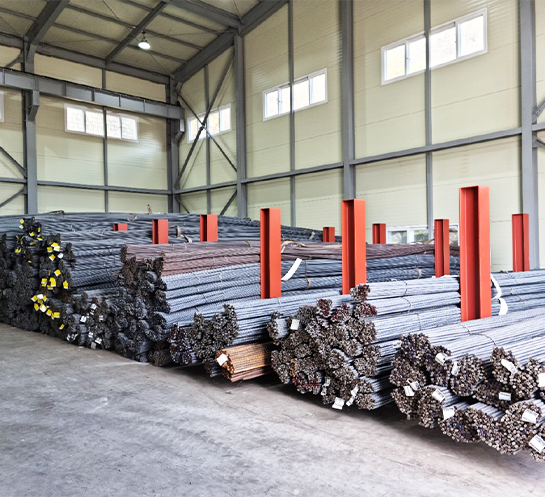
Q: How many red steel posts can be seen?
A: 10